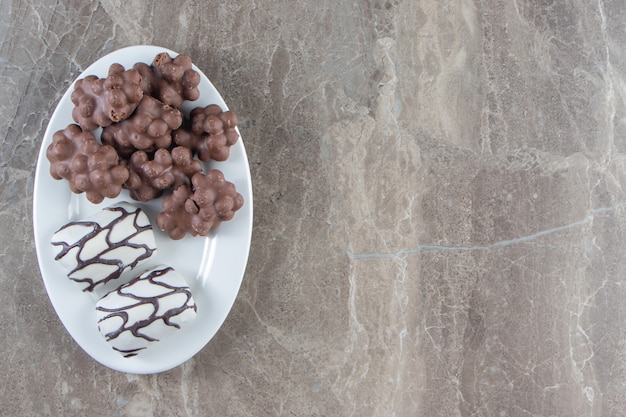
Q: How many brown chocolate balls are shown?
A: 7